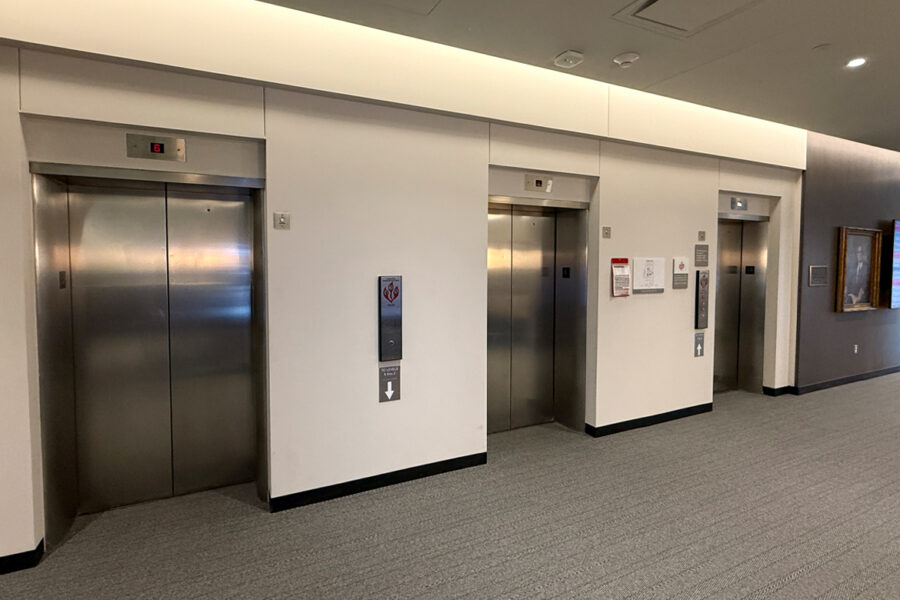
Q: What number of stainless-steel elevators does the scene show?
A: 3